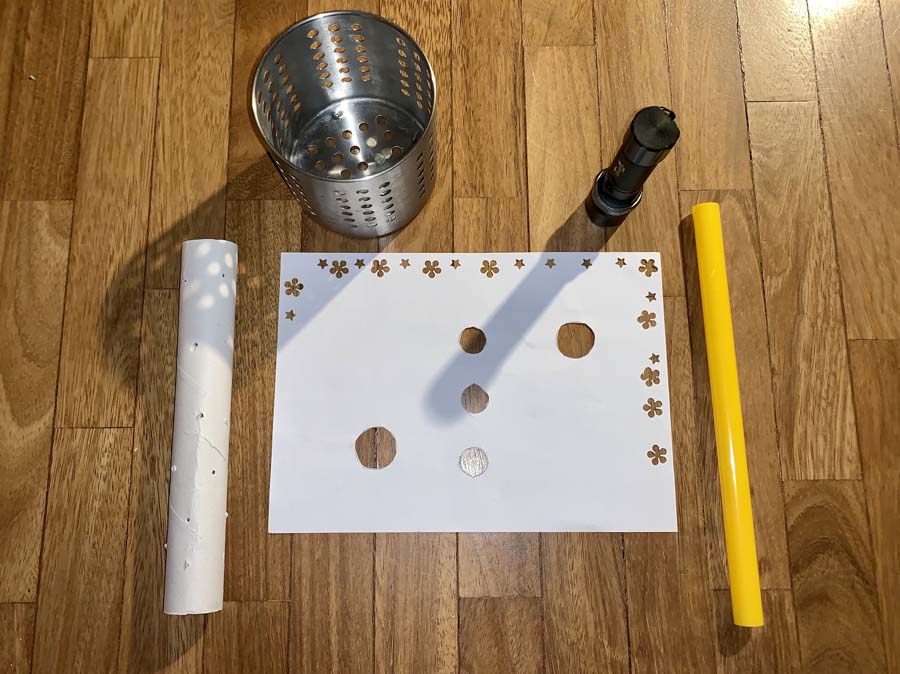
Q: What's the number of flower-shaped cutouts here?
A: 10